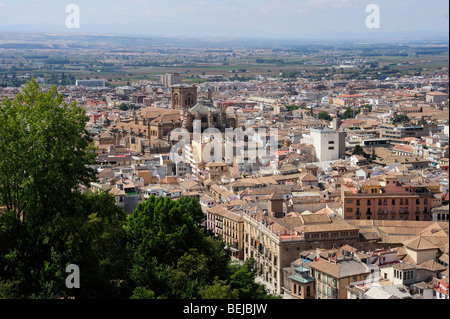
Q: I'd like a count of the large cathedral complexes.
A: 1